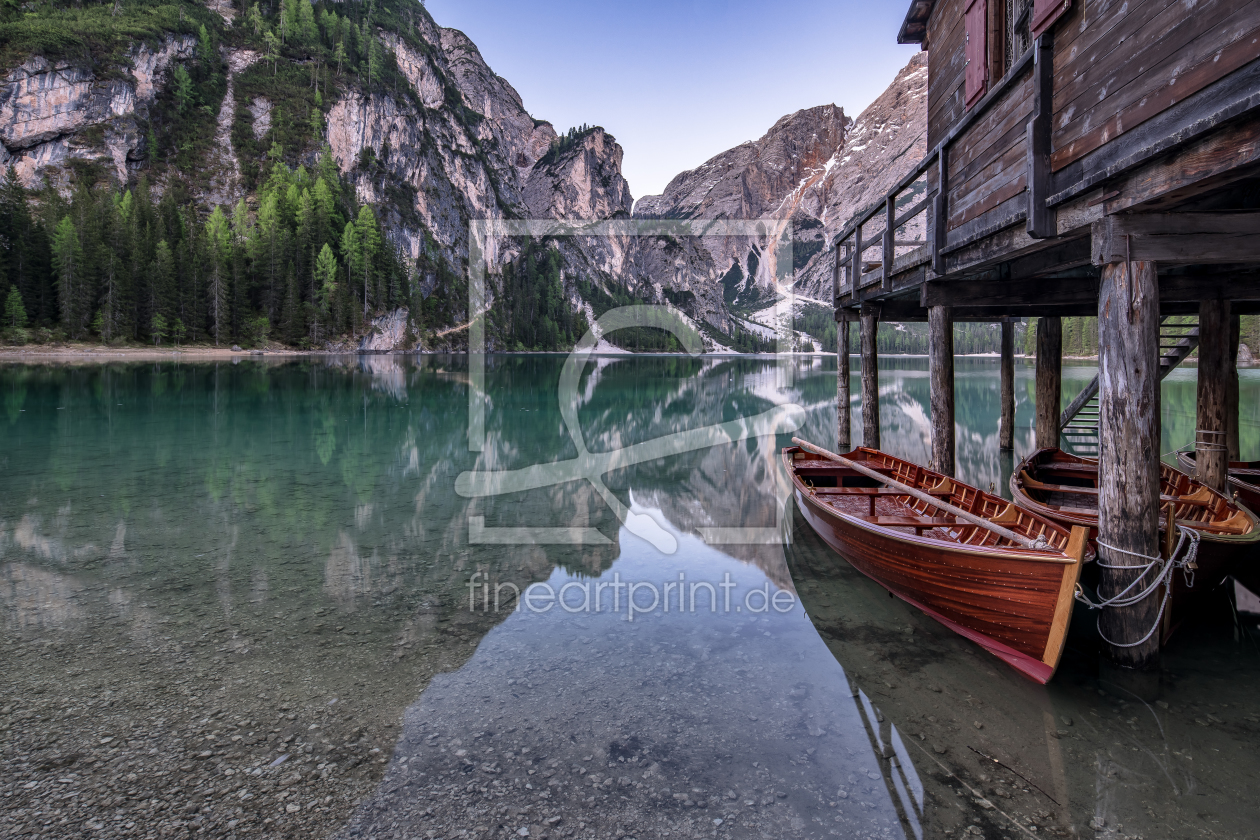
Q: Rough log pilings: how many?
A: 8